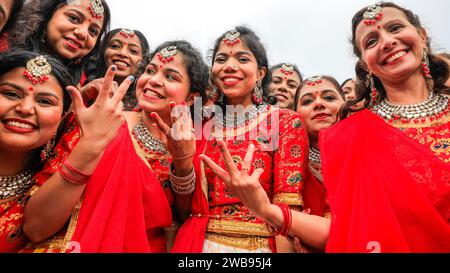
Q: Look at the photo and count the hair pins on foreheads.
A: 8